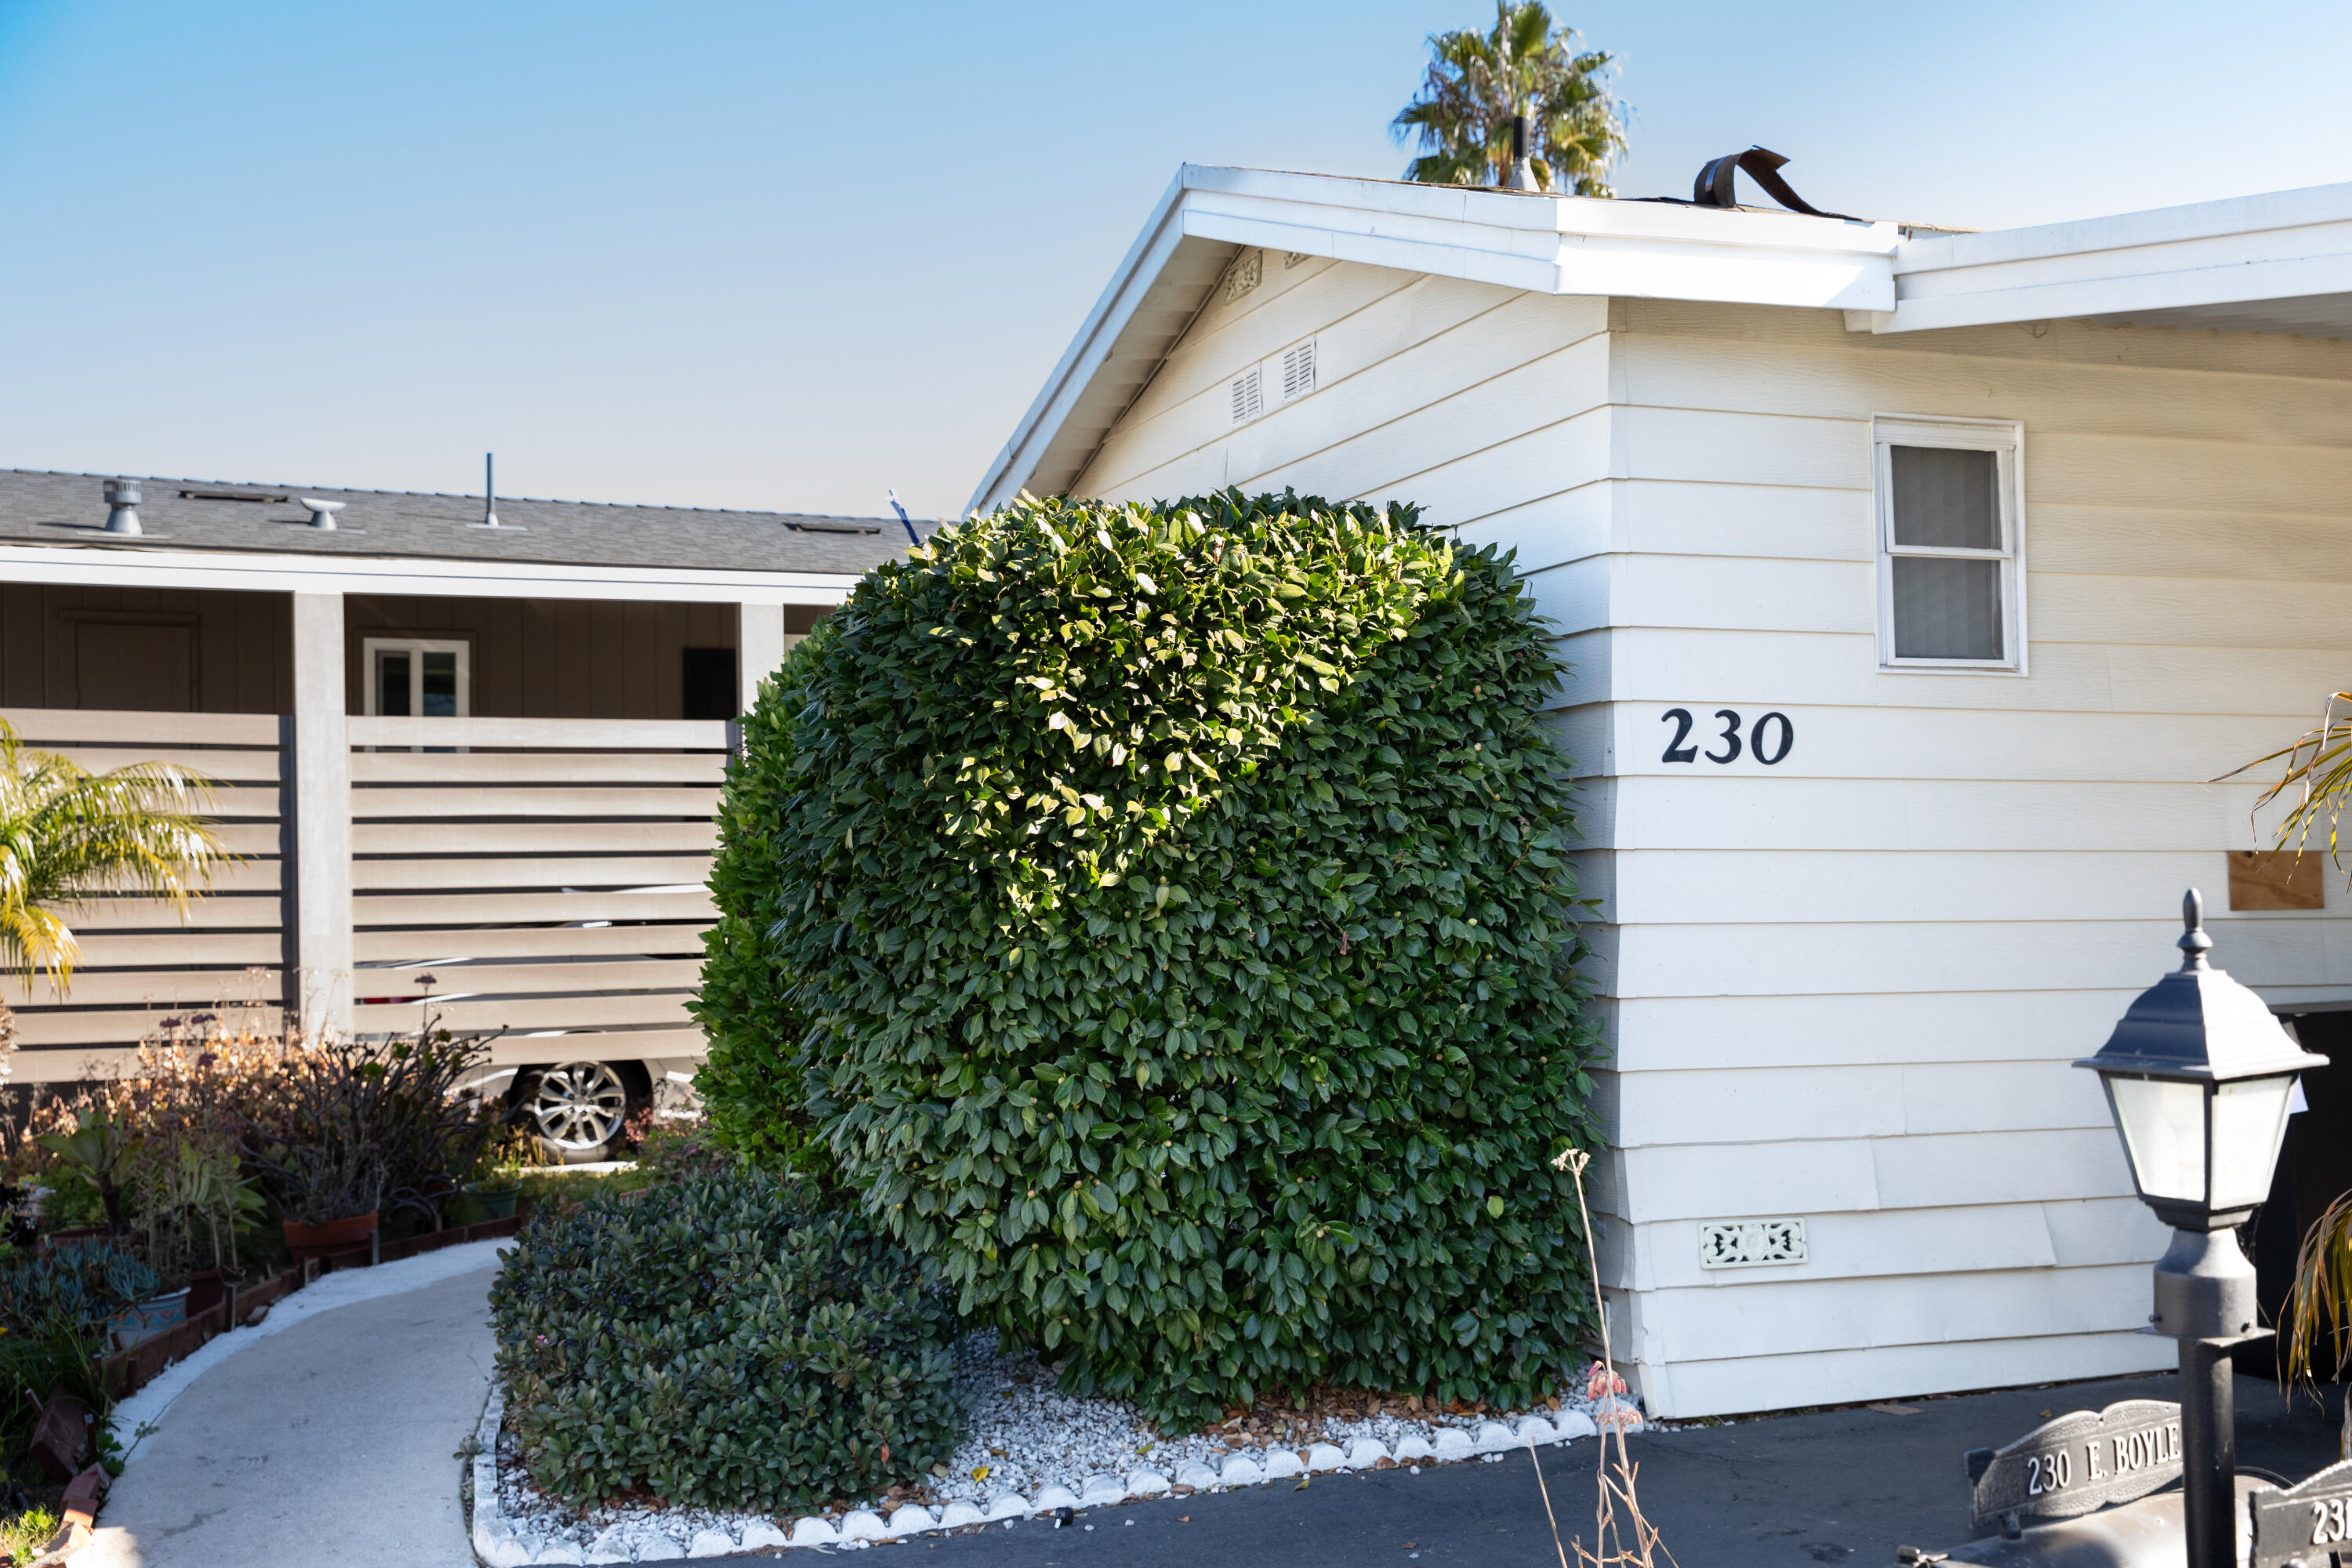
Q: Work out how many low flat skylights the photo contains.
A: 2